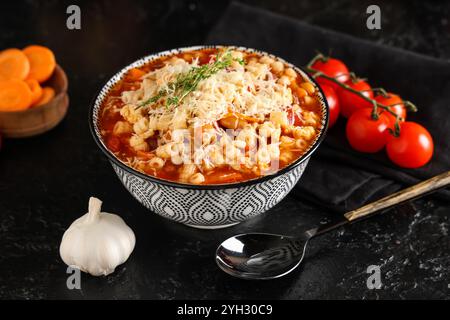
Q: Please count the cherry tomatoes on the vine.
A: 6